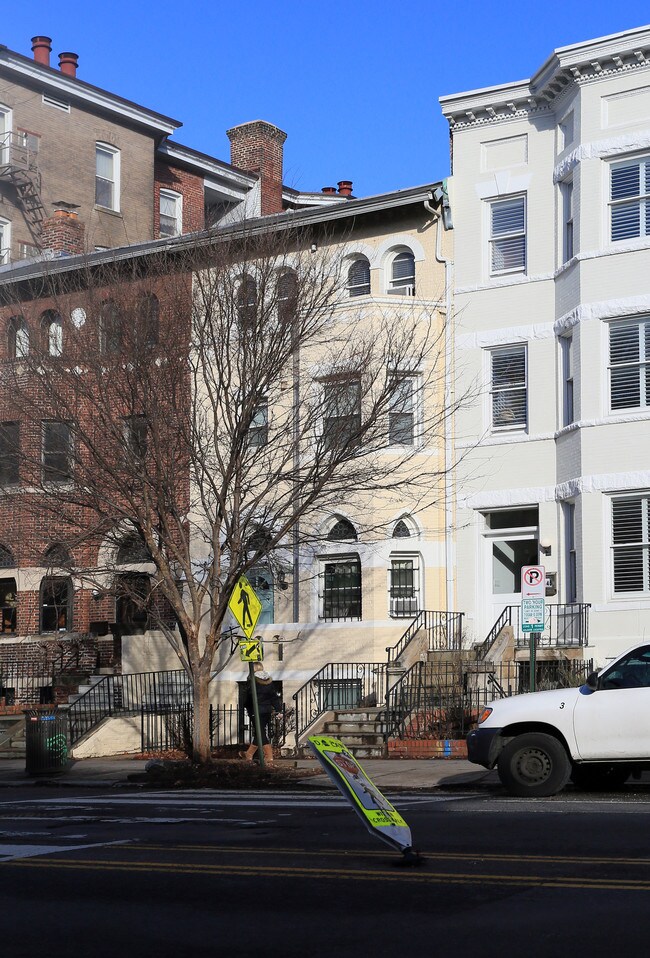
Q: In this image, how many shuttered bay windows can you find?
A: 3